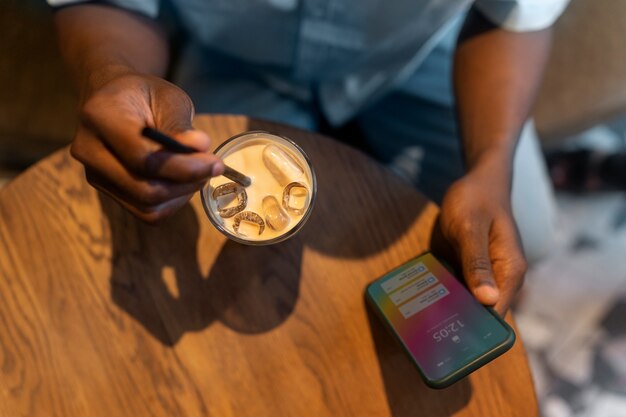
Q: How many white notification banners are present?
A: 3